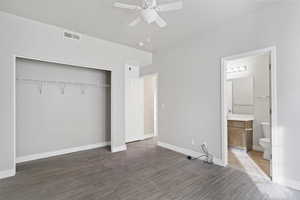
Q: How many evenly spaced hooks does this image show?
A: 3